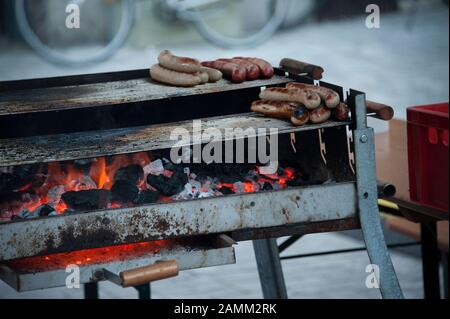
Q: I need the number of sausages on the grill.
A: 12